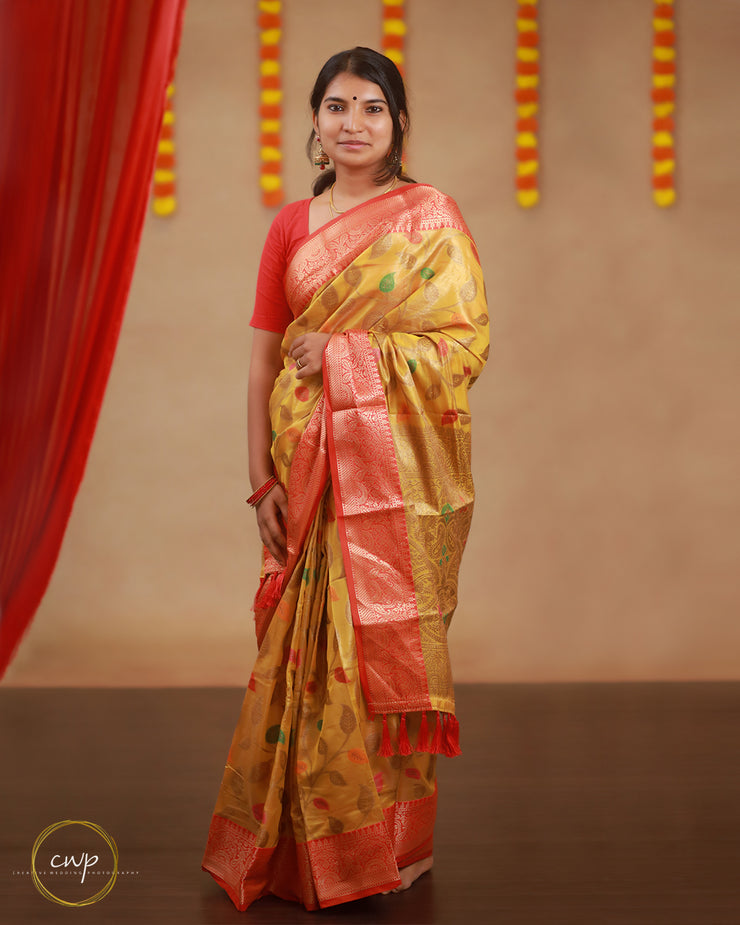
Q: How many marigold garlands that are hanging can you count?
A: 5